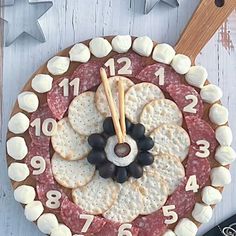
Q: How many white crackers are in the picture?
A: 11